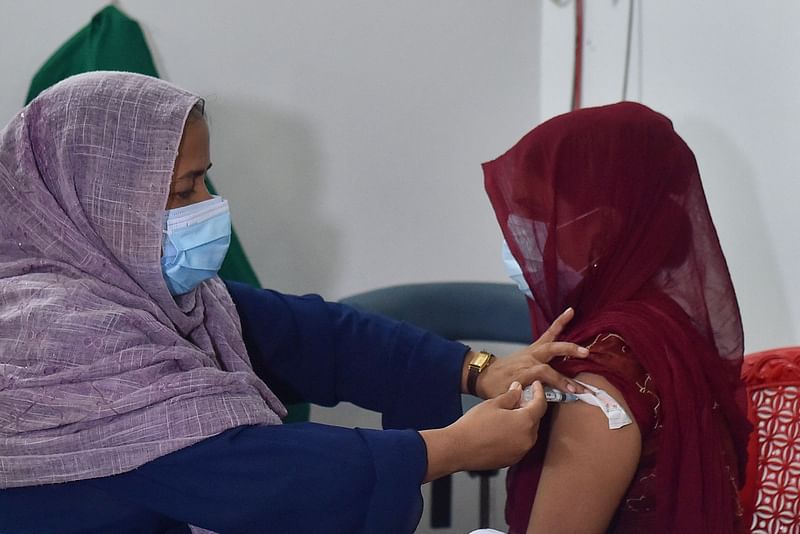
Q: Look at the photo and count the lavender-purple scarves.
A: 1